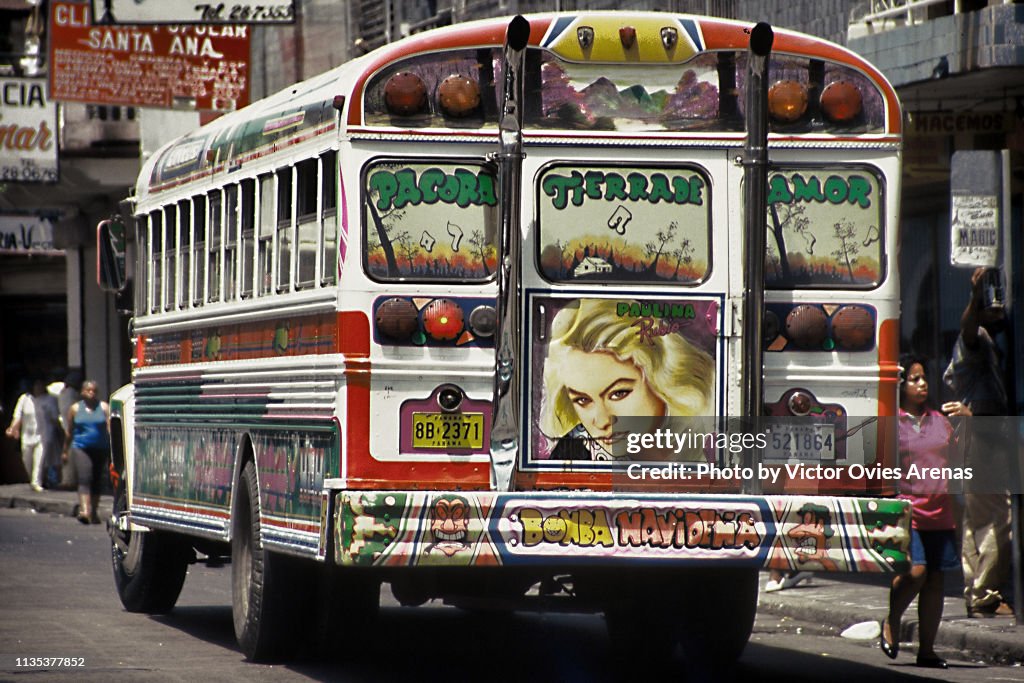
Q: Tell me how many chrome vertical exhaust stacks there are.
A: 2